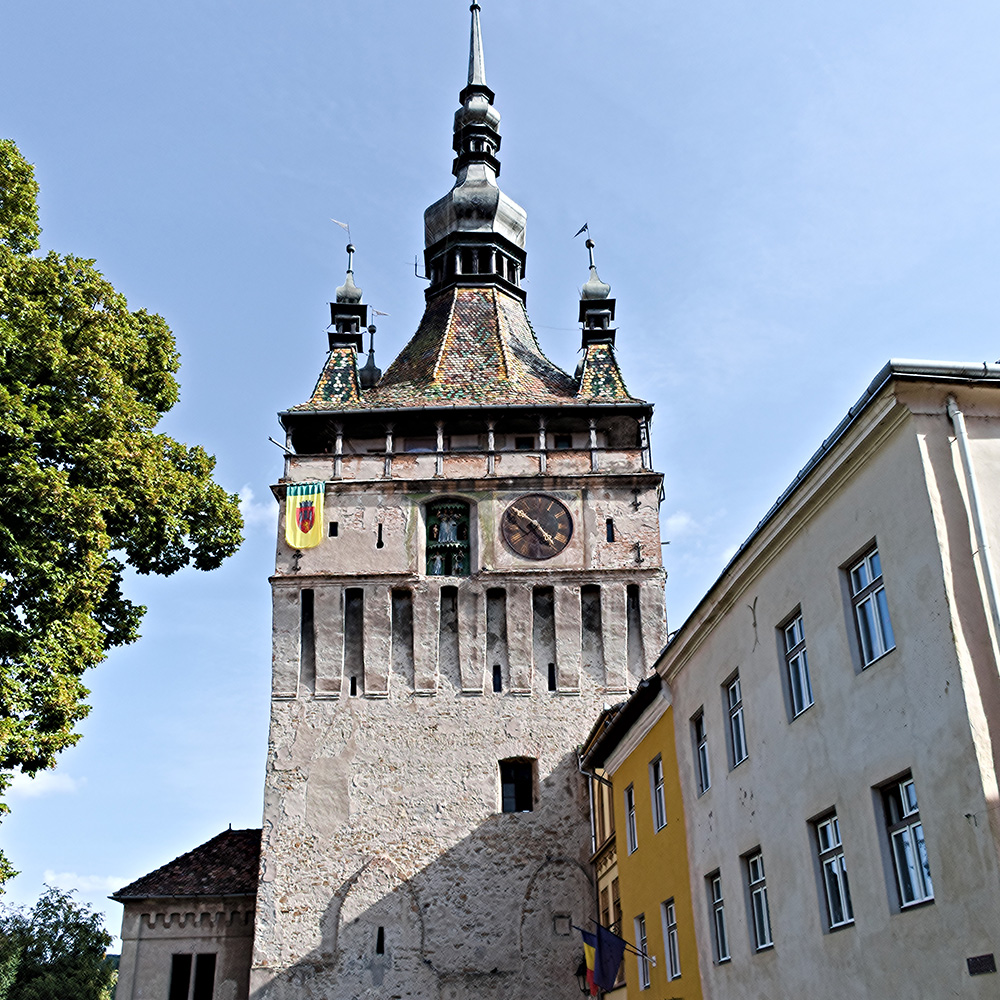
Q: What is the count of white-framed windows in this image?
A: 12